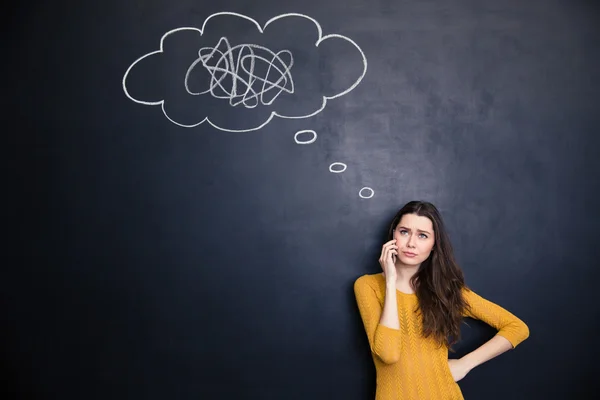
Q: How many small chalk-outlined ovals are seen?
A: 3